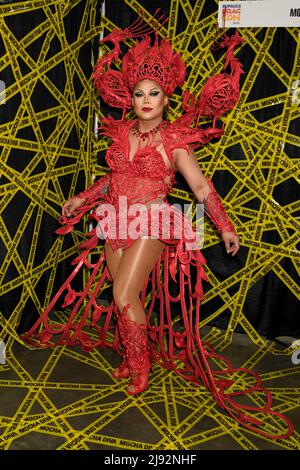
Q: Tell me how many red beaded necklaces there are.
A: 1